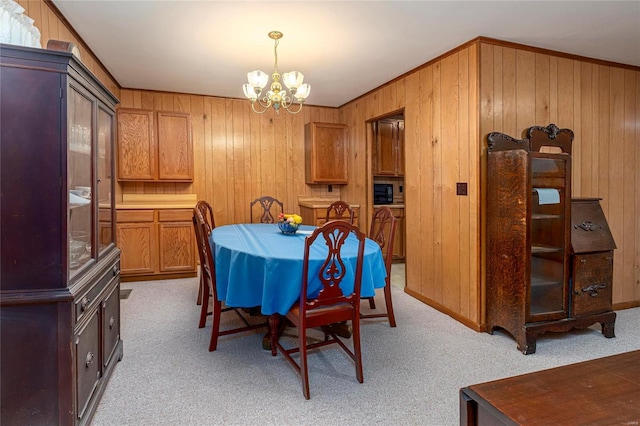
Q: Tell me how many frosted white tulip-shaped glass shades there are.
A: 5